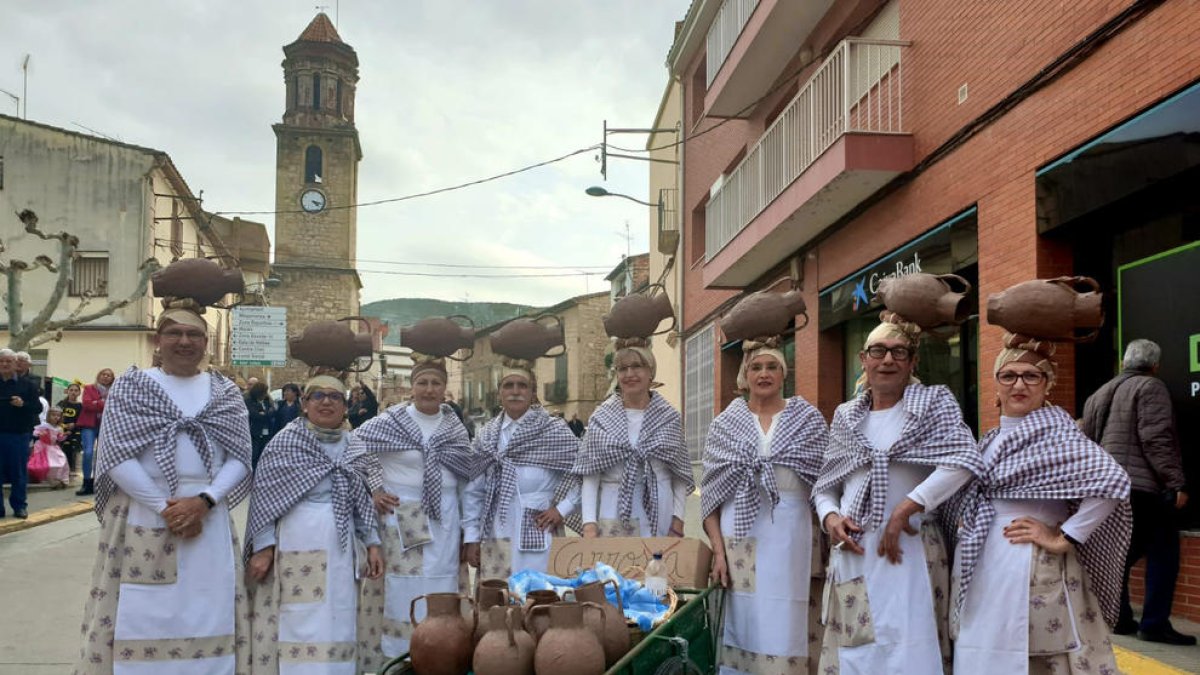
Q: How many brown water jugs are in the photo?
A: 14